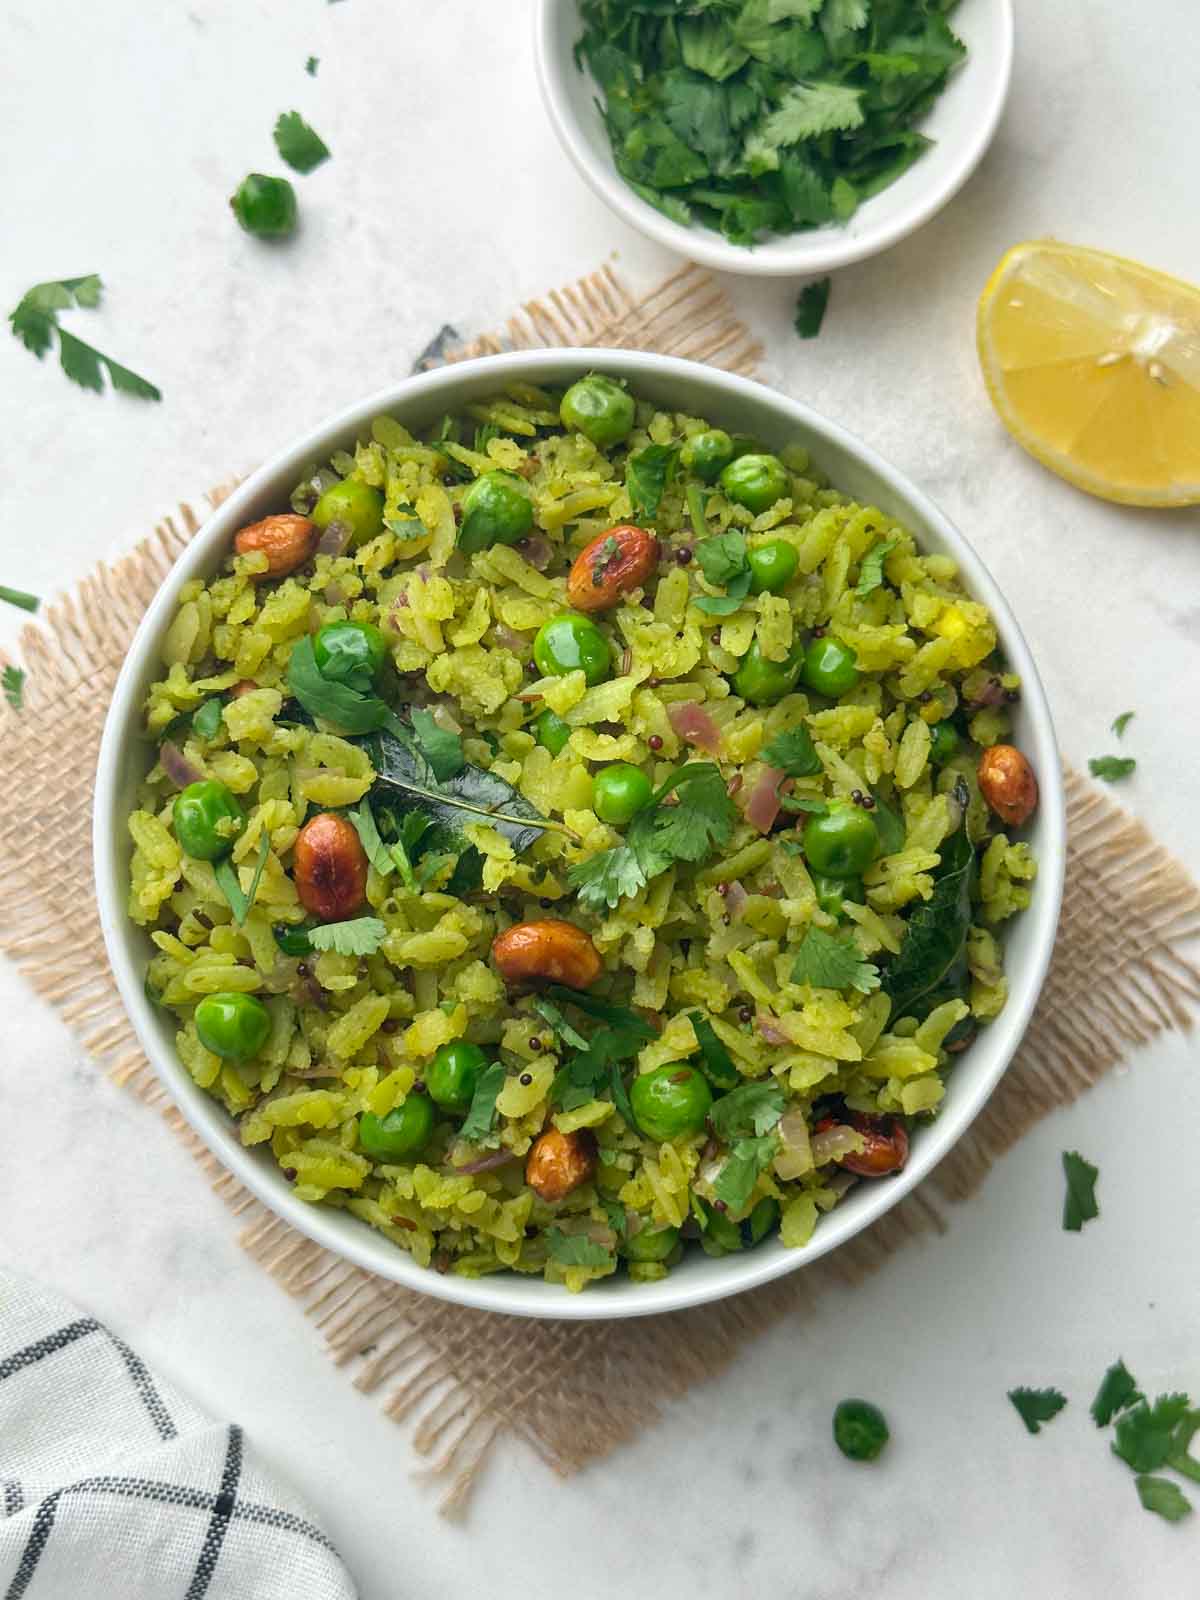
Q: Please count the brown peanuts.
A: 7